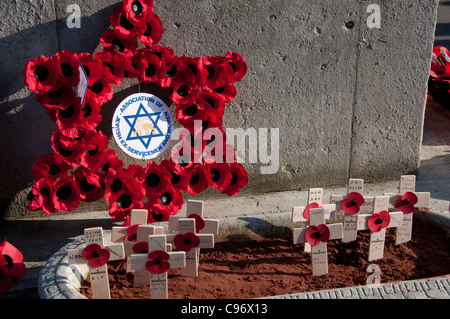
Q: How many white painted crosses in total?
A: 11